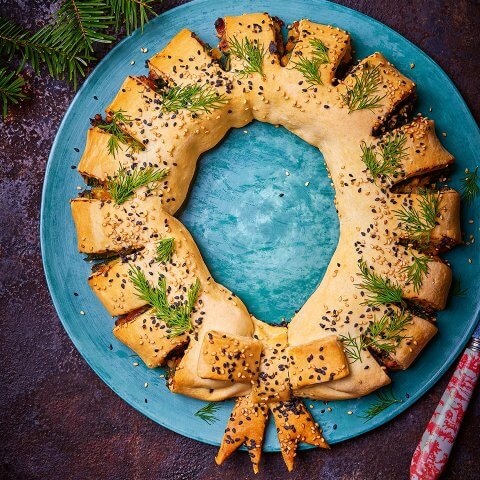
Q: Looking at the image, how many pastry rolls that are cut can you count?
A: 13